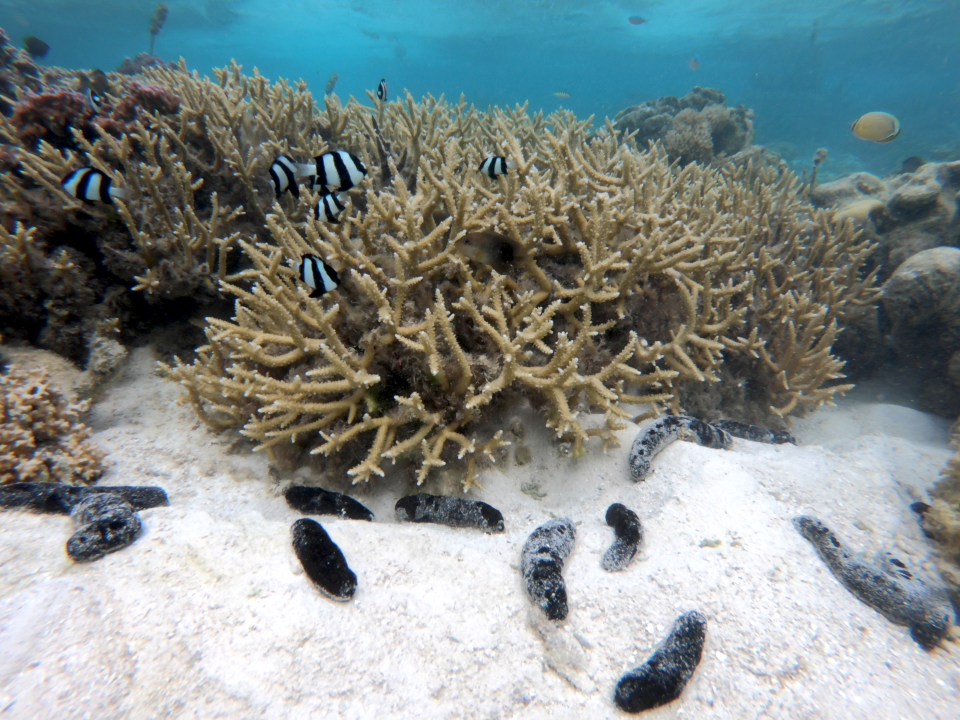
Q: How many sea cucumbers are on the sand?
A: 11